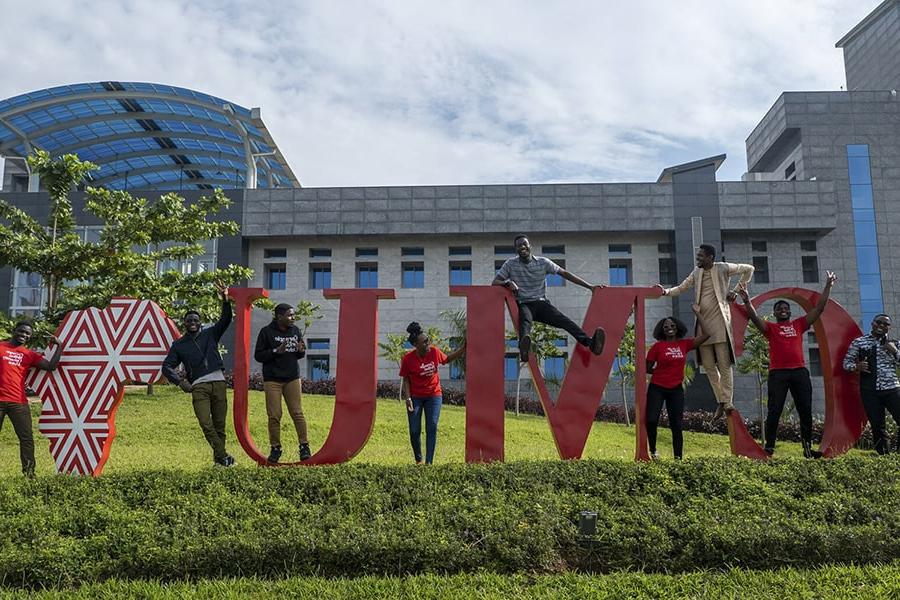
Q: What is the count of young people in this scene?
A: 9